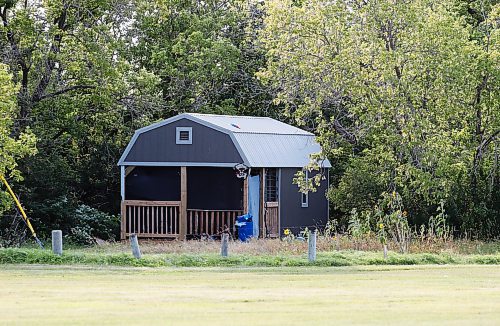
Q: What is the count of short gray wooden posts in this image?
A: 4